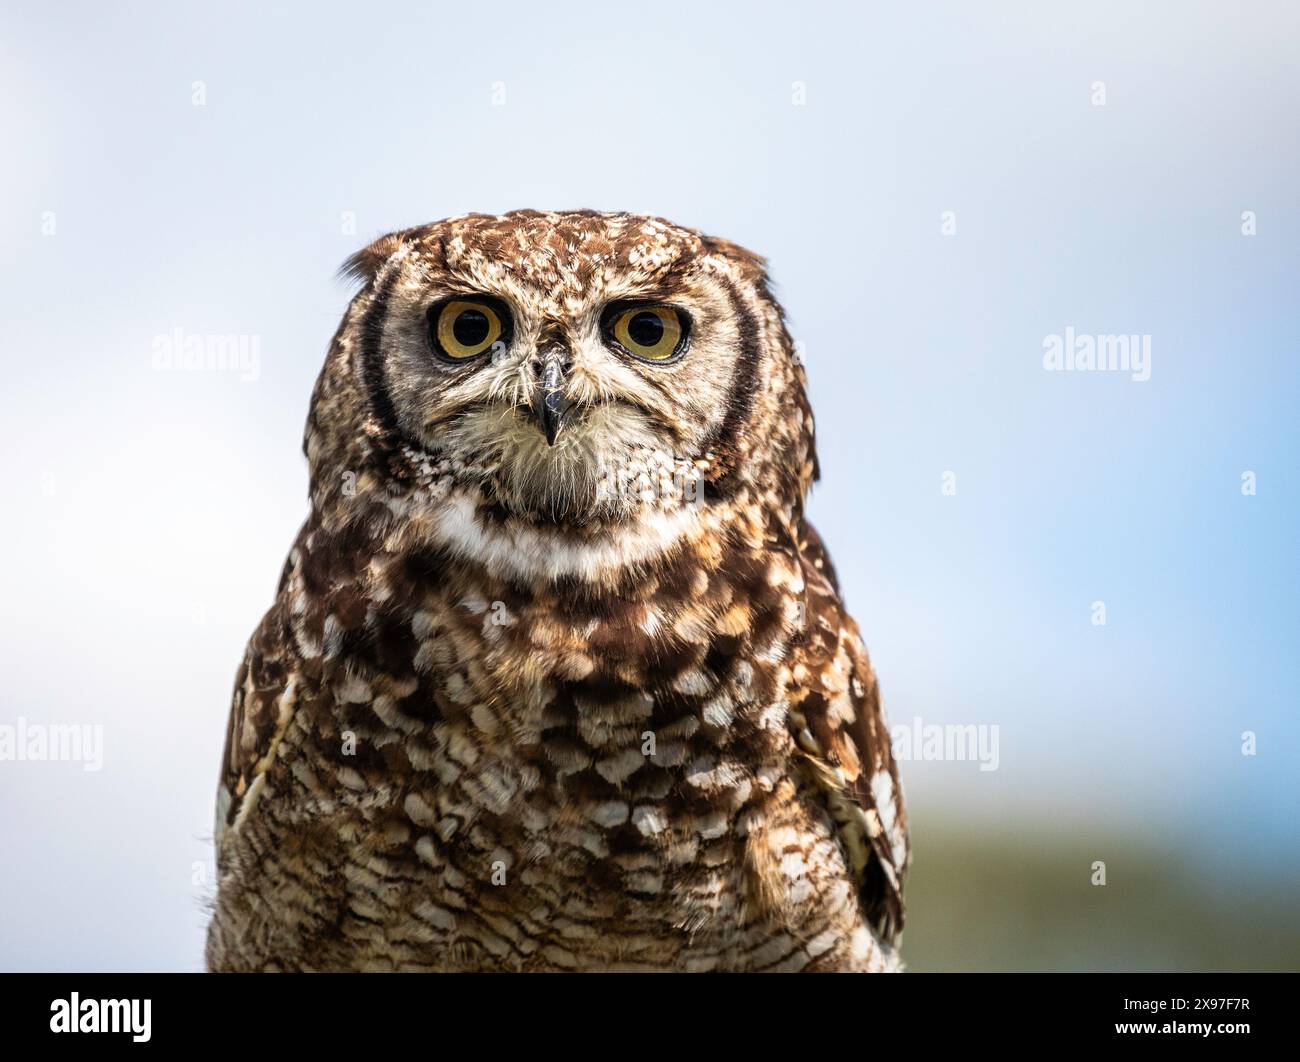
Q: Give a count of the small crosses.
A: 0